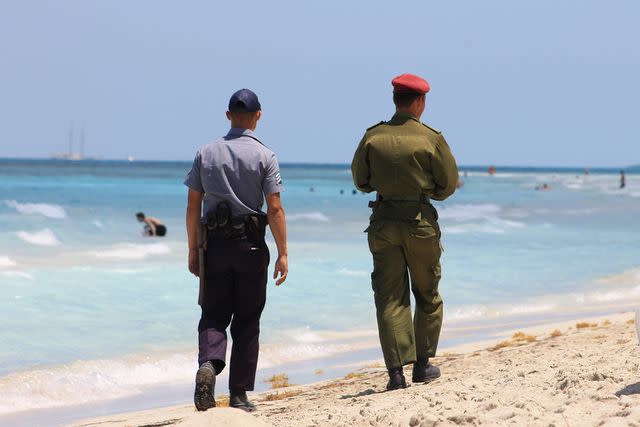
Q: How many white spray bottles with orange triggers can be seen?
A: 0